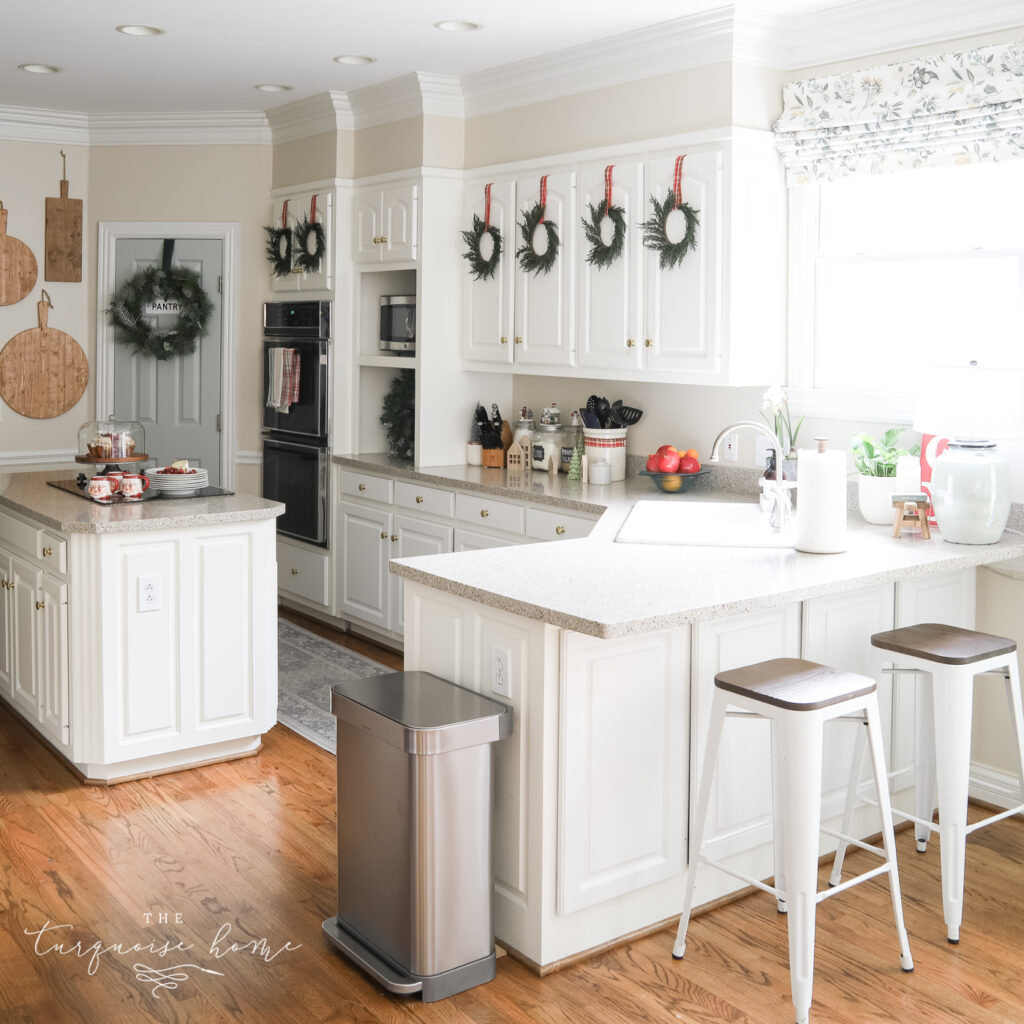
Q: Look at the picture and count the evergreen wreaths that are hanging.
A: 7